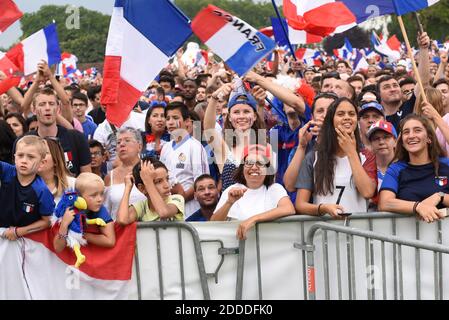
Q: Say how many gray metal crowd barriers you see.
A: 3